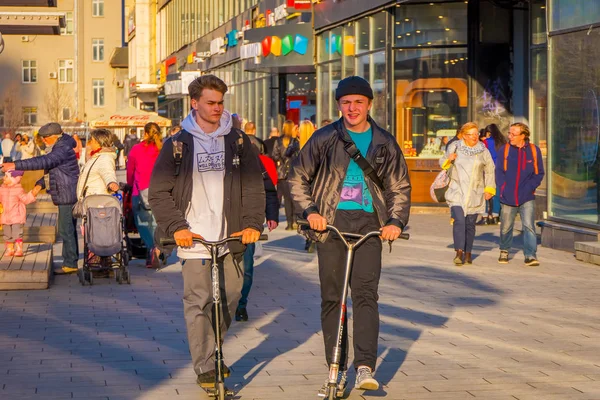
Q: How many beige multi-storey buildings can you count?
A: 1